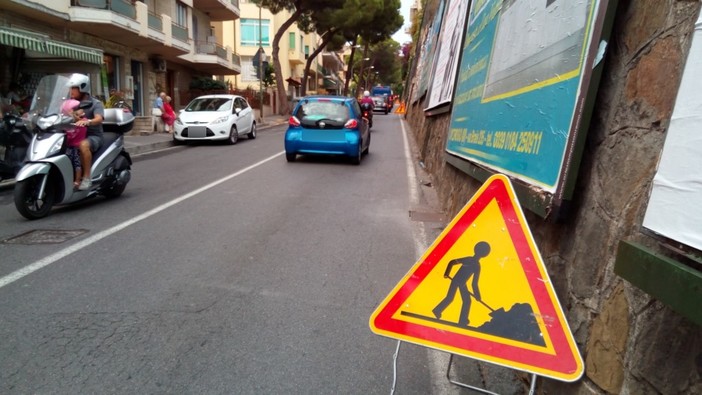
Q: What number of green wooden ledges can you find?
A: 2